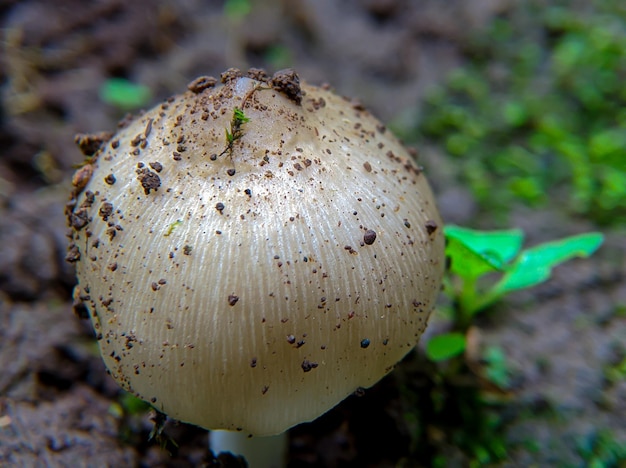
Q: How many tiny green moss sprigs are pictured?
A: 1